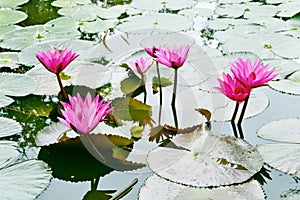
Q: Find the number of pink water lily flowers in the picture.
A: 7